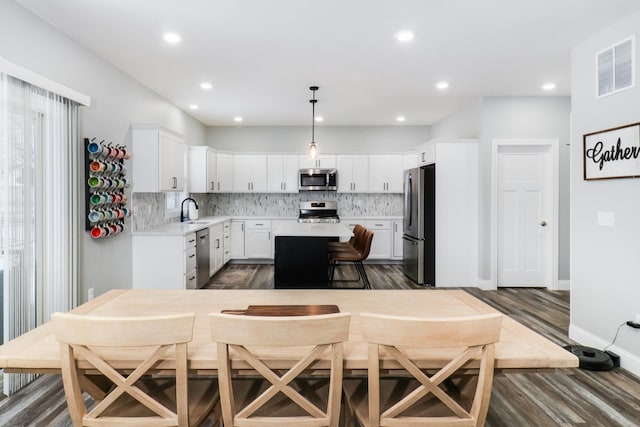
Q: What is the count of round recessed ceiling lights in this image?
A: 9